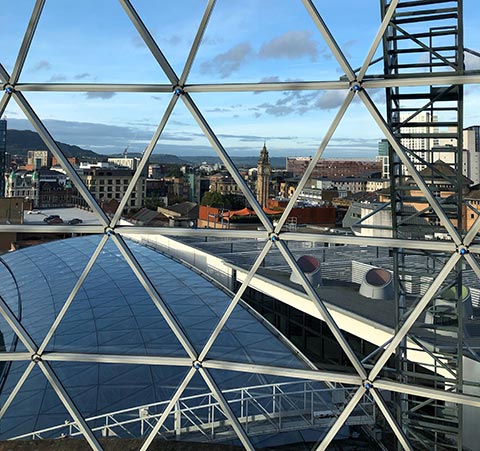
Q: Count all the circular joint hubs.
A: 9